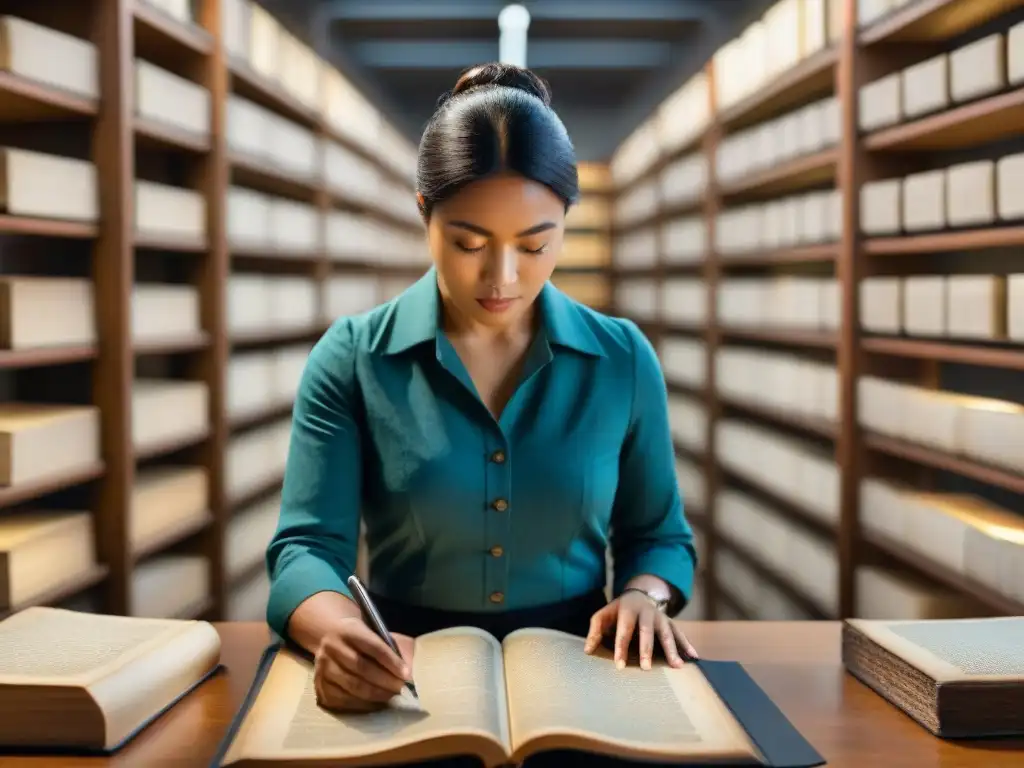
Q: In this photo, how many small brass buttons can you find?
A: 4